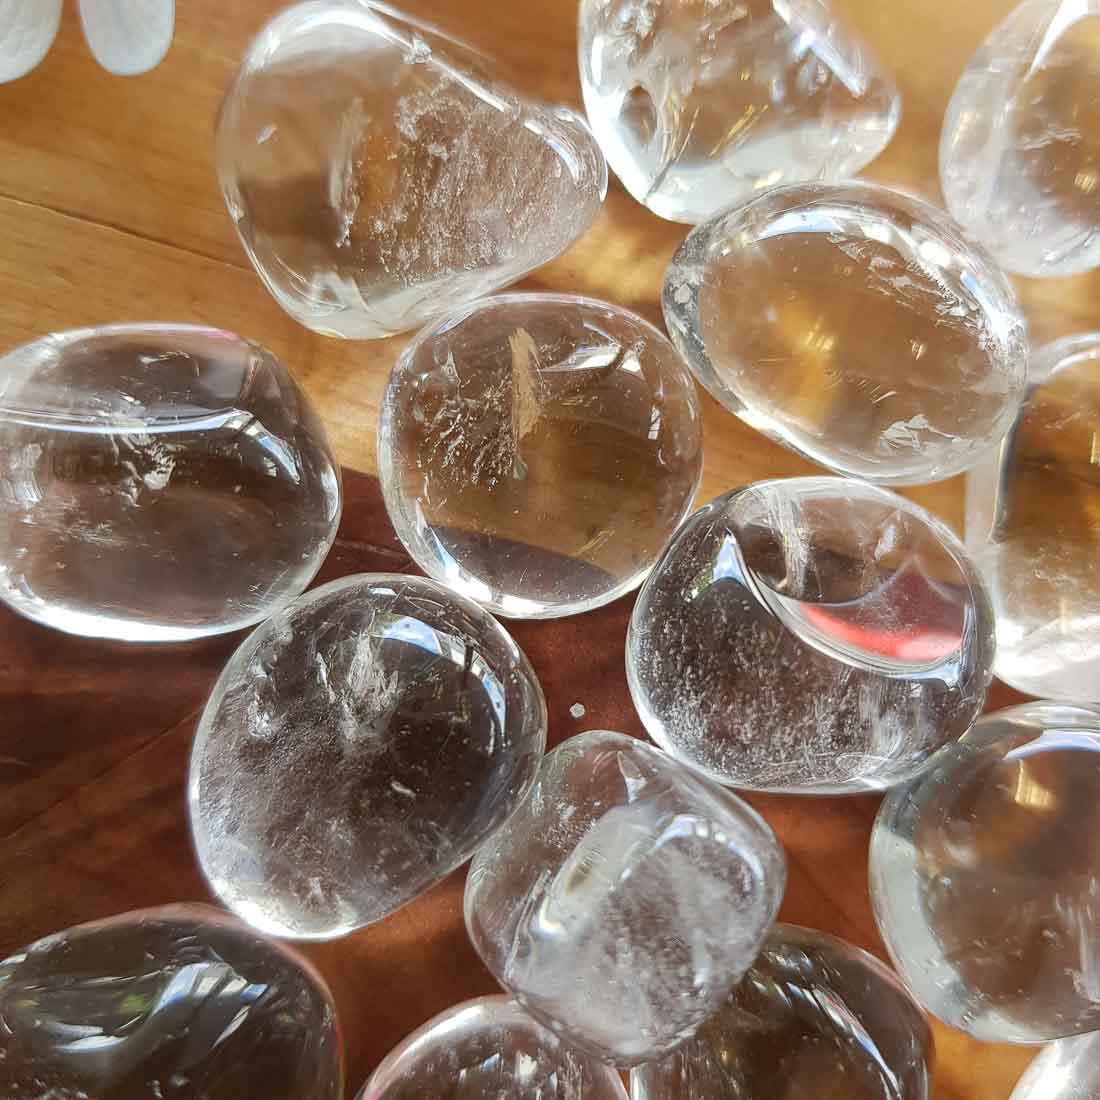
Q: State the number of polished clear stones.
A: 15